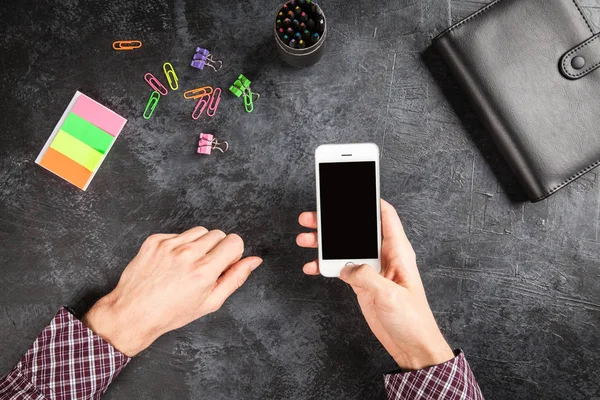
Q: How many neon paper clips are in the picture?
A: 8